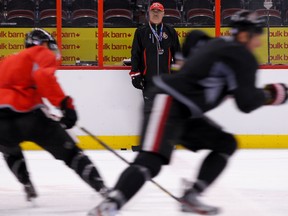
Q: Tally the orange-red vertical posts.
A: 3